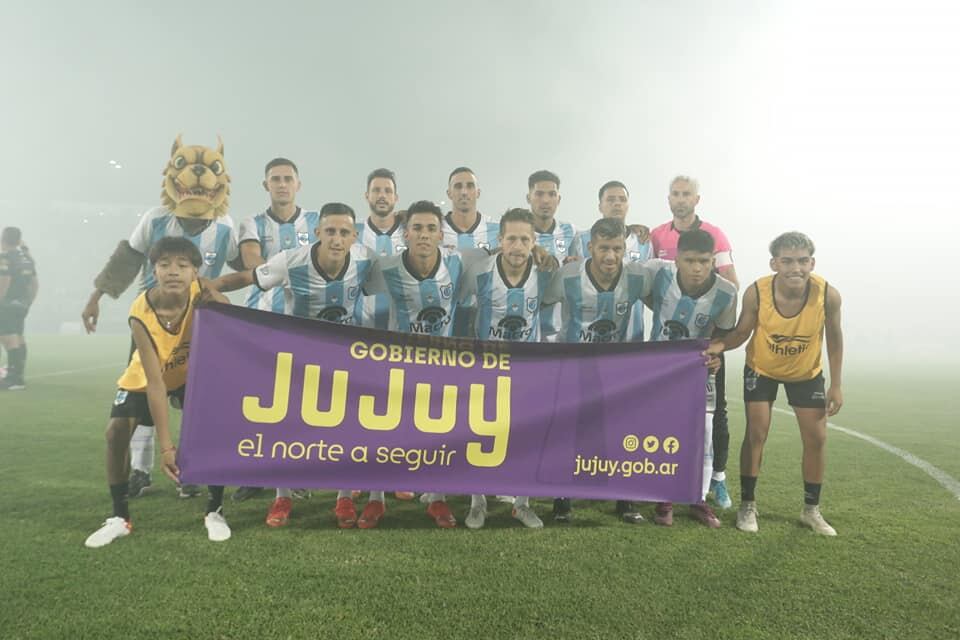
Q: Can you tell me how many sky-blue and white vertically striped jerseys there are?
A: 11